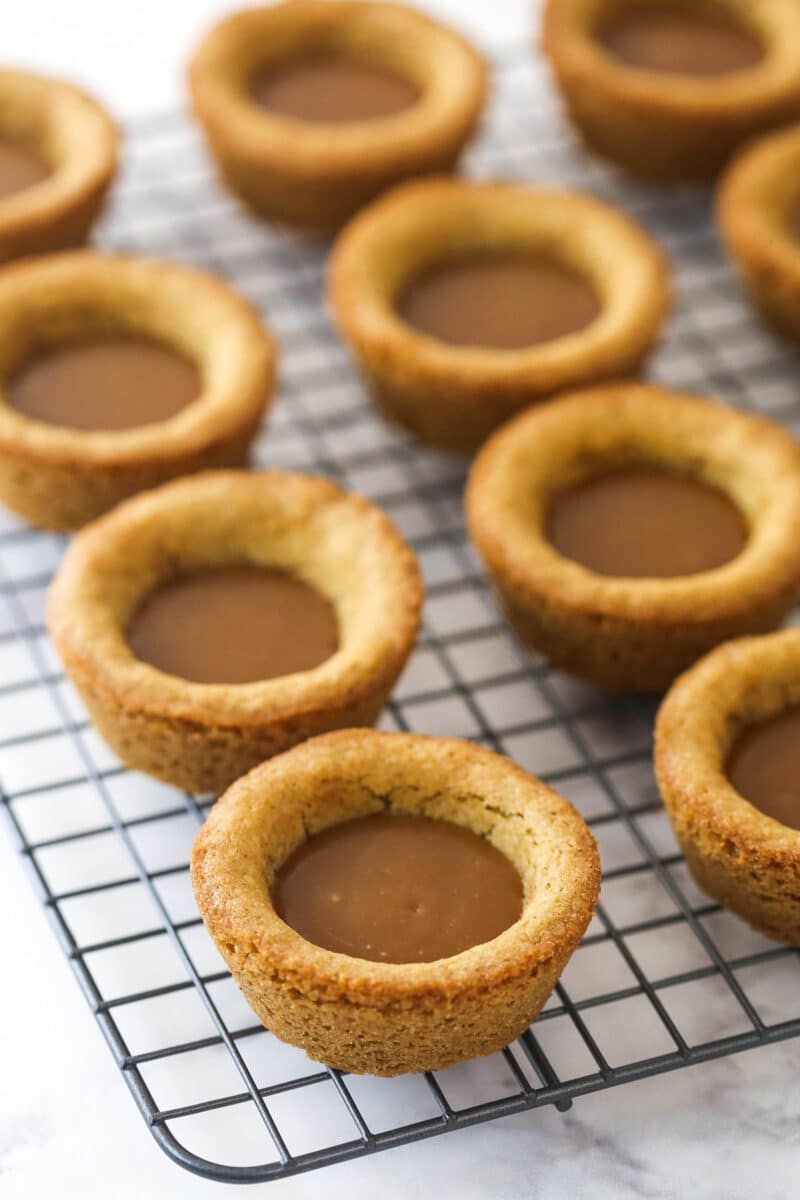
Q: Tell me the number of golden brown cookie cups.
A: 10